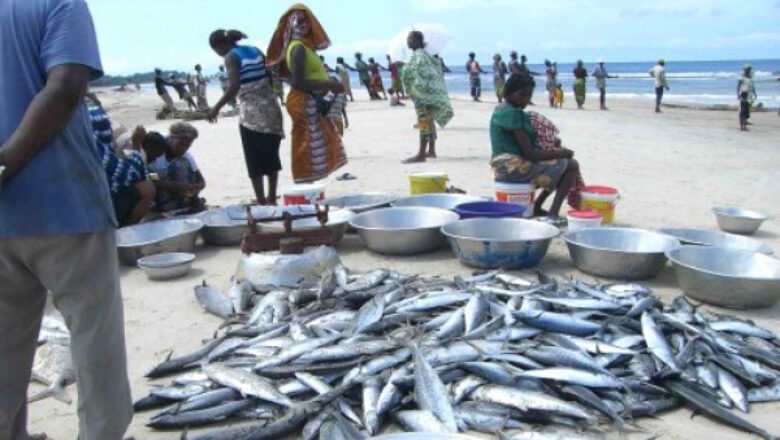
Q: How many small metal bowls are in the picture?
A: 2